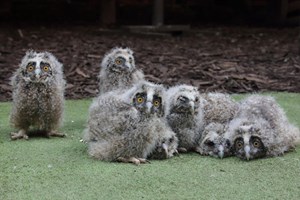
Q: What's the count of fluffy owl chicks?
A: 7